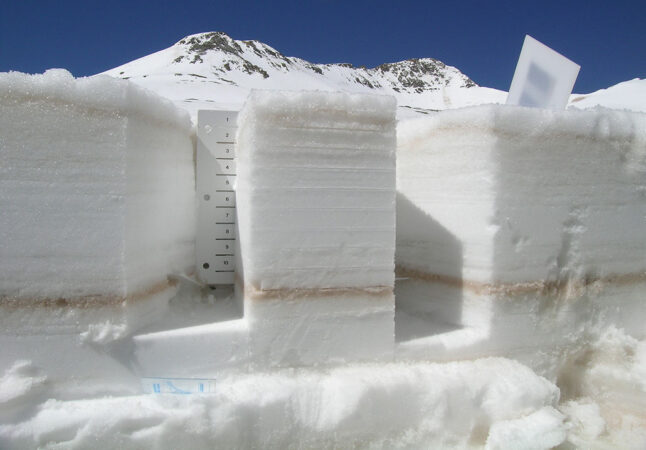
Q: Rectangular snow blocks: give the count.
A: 3